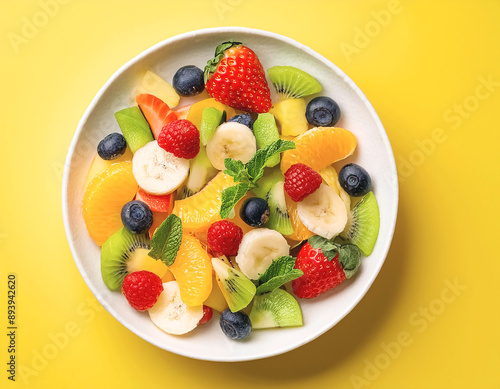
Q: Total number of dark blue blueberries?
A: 8